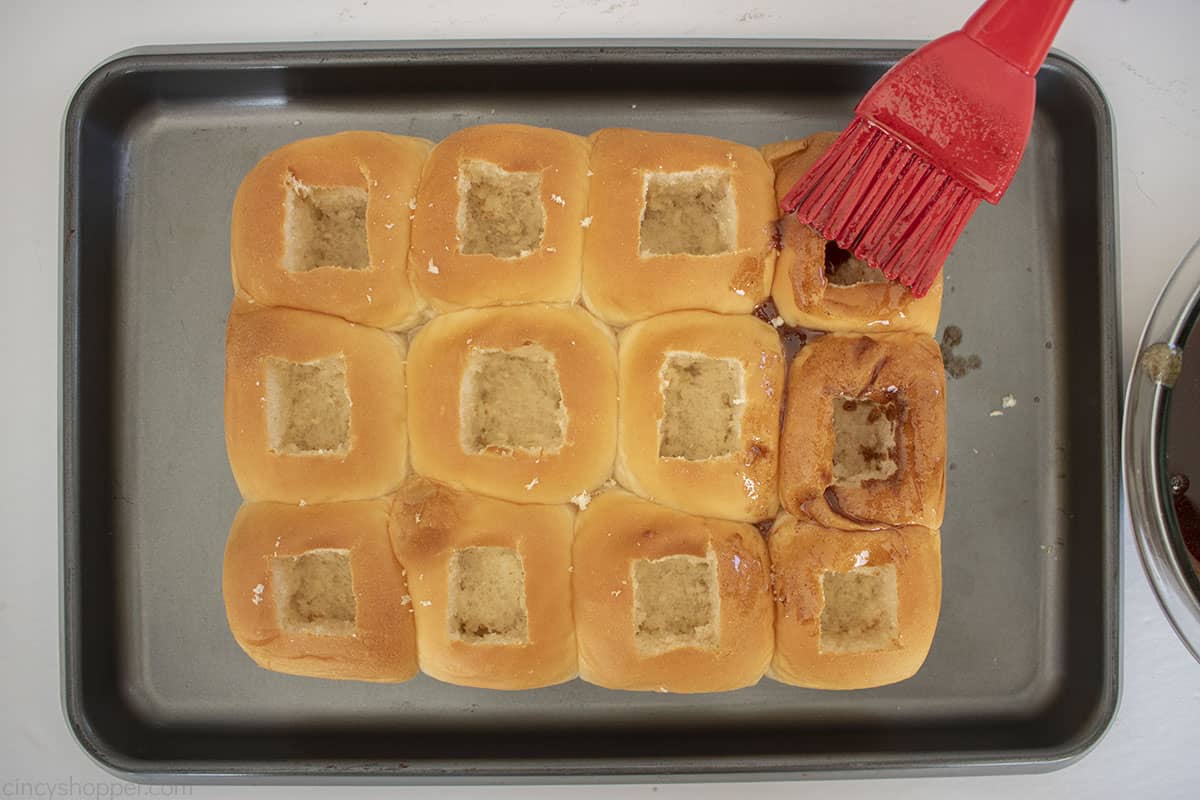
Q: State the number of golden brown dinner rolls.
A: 12